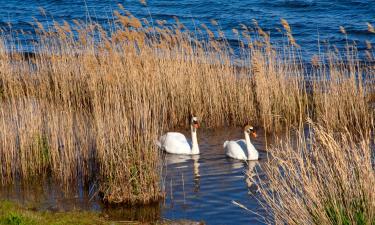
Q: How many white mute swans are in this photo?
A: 2